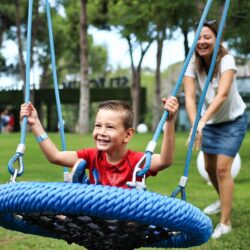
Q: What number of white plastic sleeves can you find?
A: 4